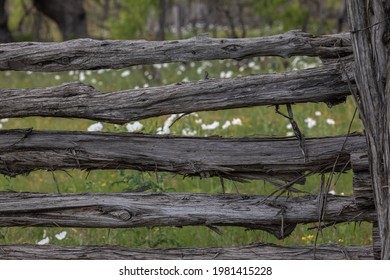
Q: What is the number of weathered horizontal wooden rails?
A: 5